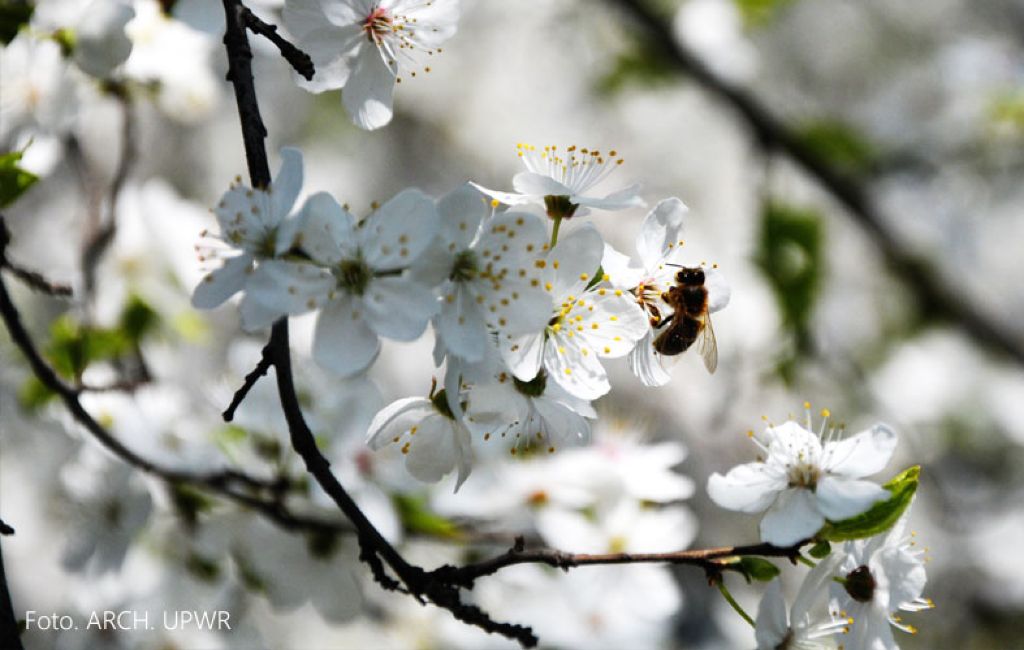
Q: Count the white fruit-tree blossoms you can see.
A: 12